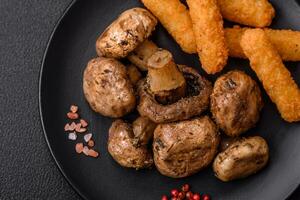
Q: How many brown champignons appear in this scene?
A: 7